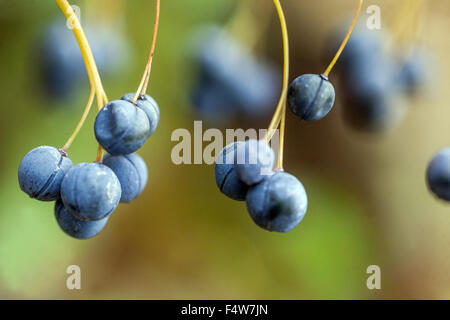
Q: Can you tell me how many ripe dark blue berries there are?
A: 11